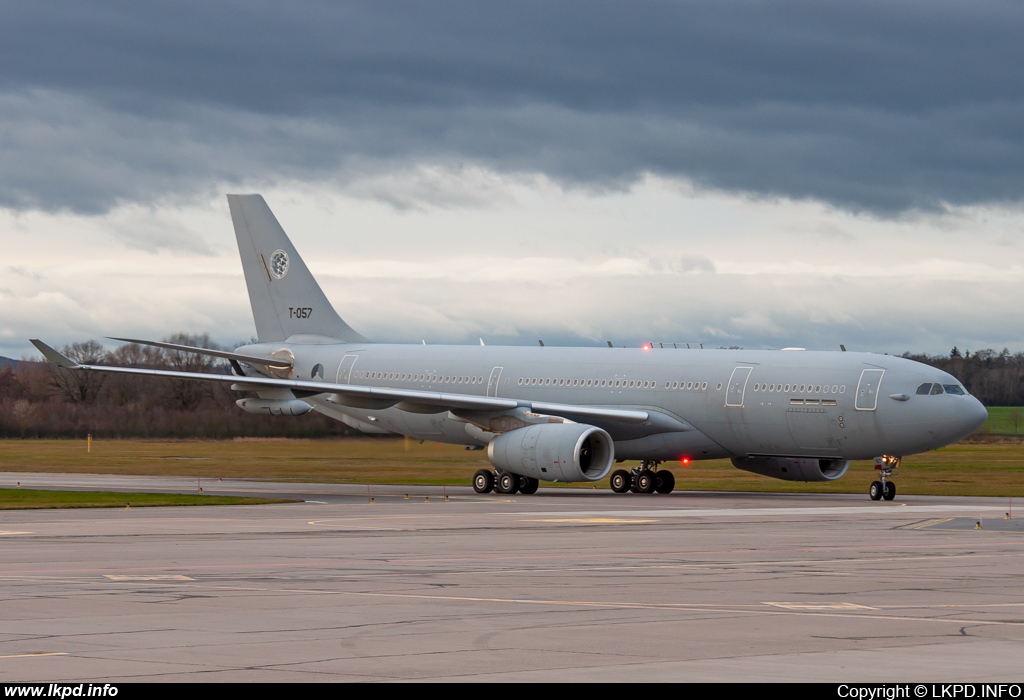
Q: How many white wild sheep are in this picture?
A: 0